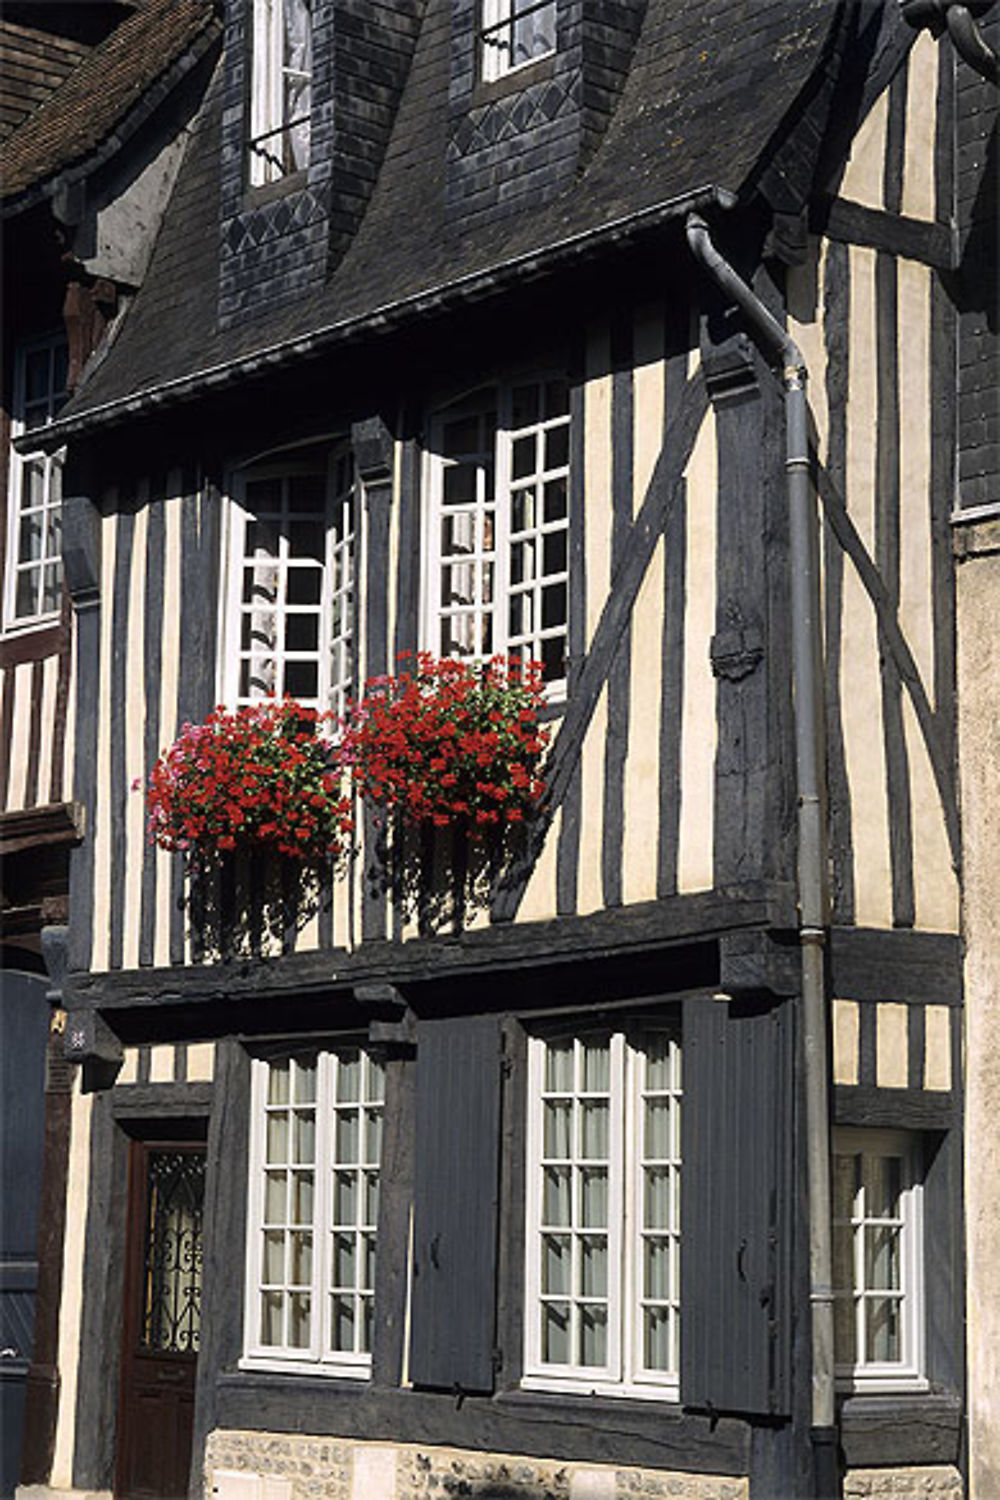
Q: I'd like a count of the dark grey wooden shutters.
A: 2